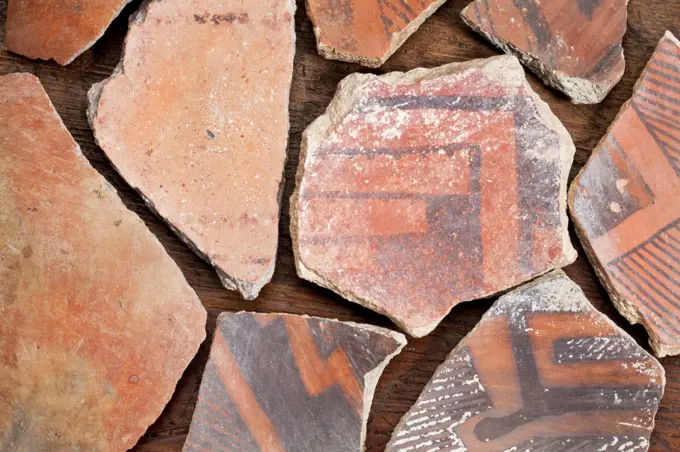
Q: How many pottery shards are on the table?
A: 9